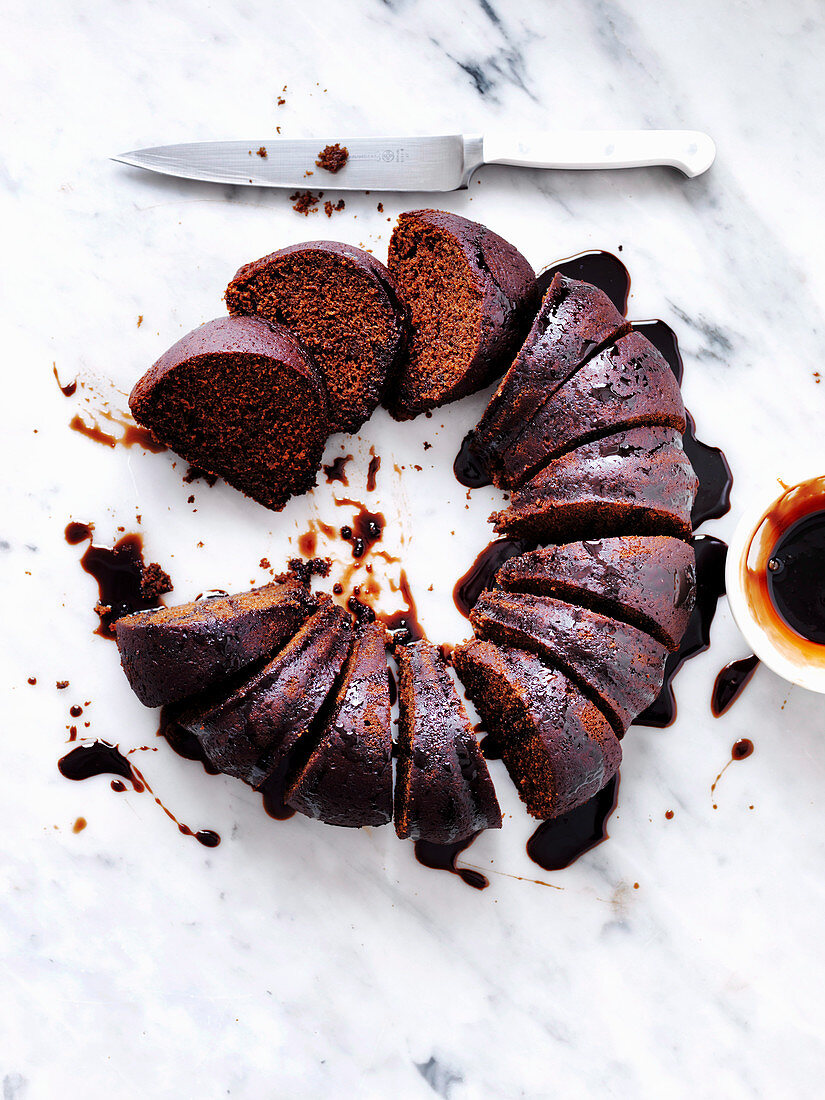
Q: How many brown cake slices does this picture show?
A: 13